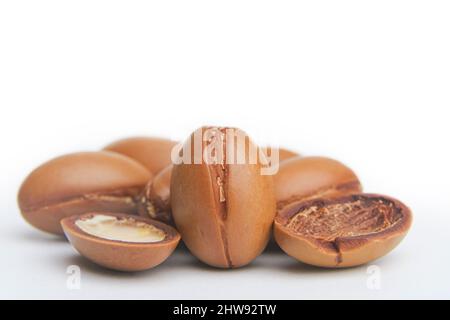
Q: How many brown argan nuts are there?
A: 8